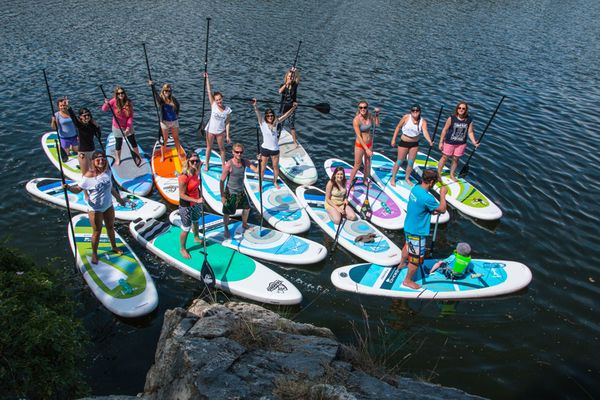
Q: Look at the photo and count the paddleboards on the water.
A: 15